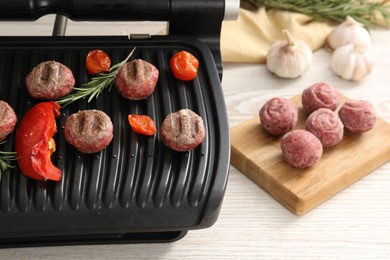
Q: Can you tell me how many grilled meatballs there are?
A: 5